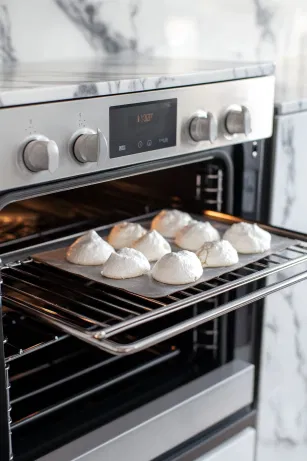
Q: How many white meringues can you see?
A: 9